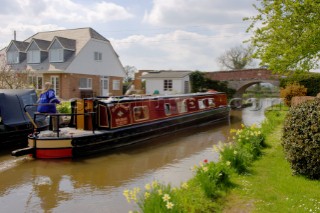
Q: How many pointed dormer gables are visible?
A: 3